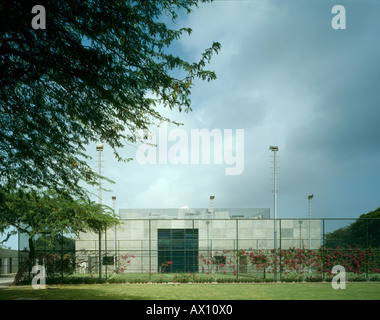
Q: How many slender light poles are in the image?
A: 5